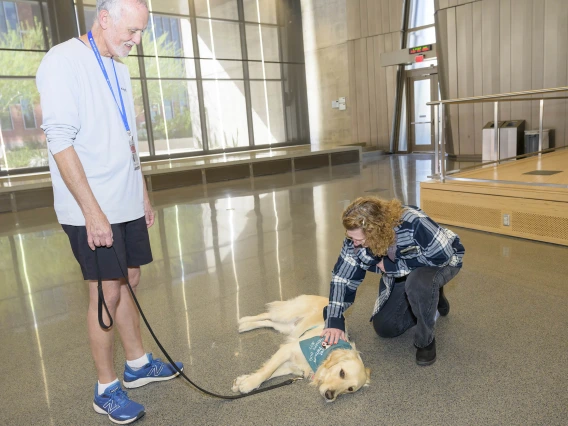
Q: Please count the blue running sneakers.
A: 2